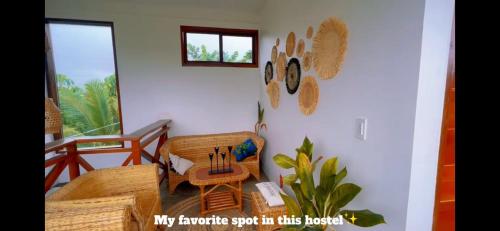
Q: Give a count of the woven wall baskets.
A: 12